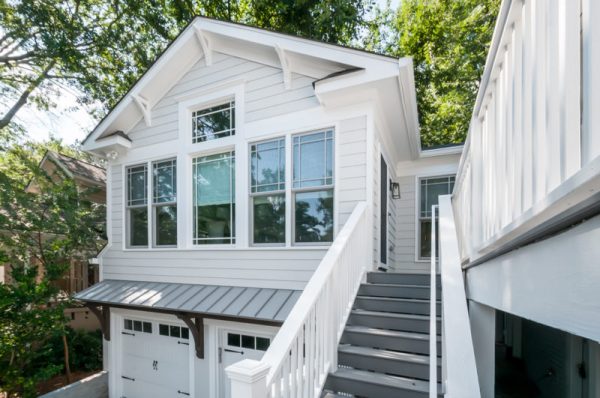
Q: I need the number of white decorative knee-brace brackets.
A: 3